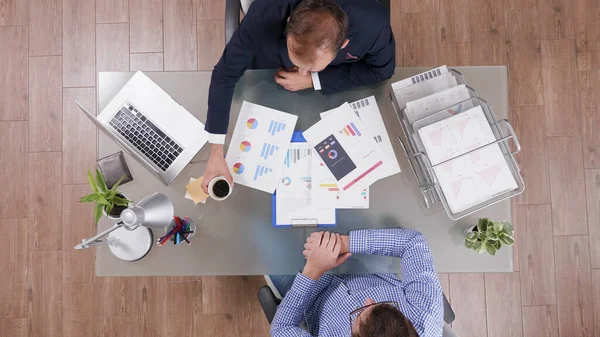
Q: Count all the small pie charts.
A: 3